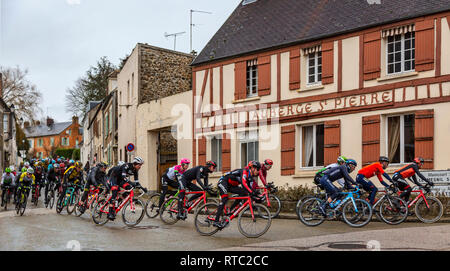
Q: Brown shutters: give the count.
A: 12